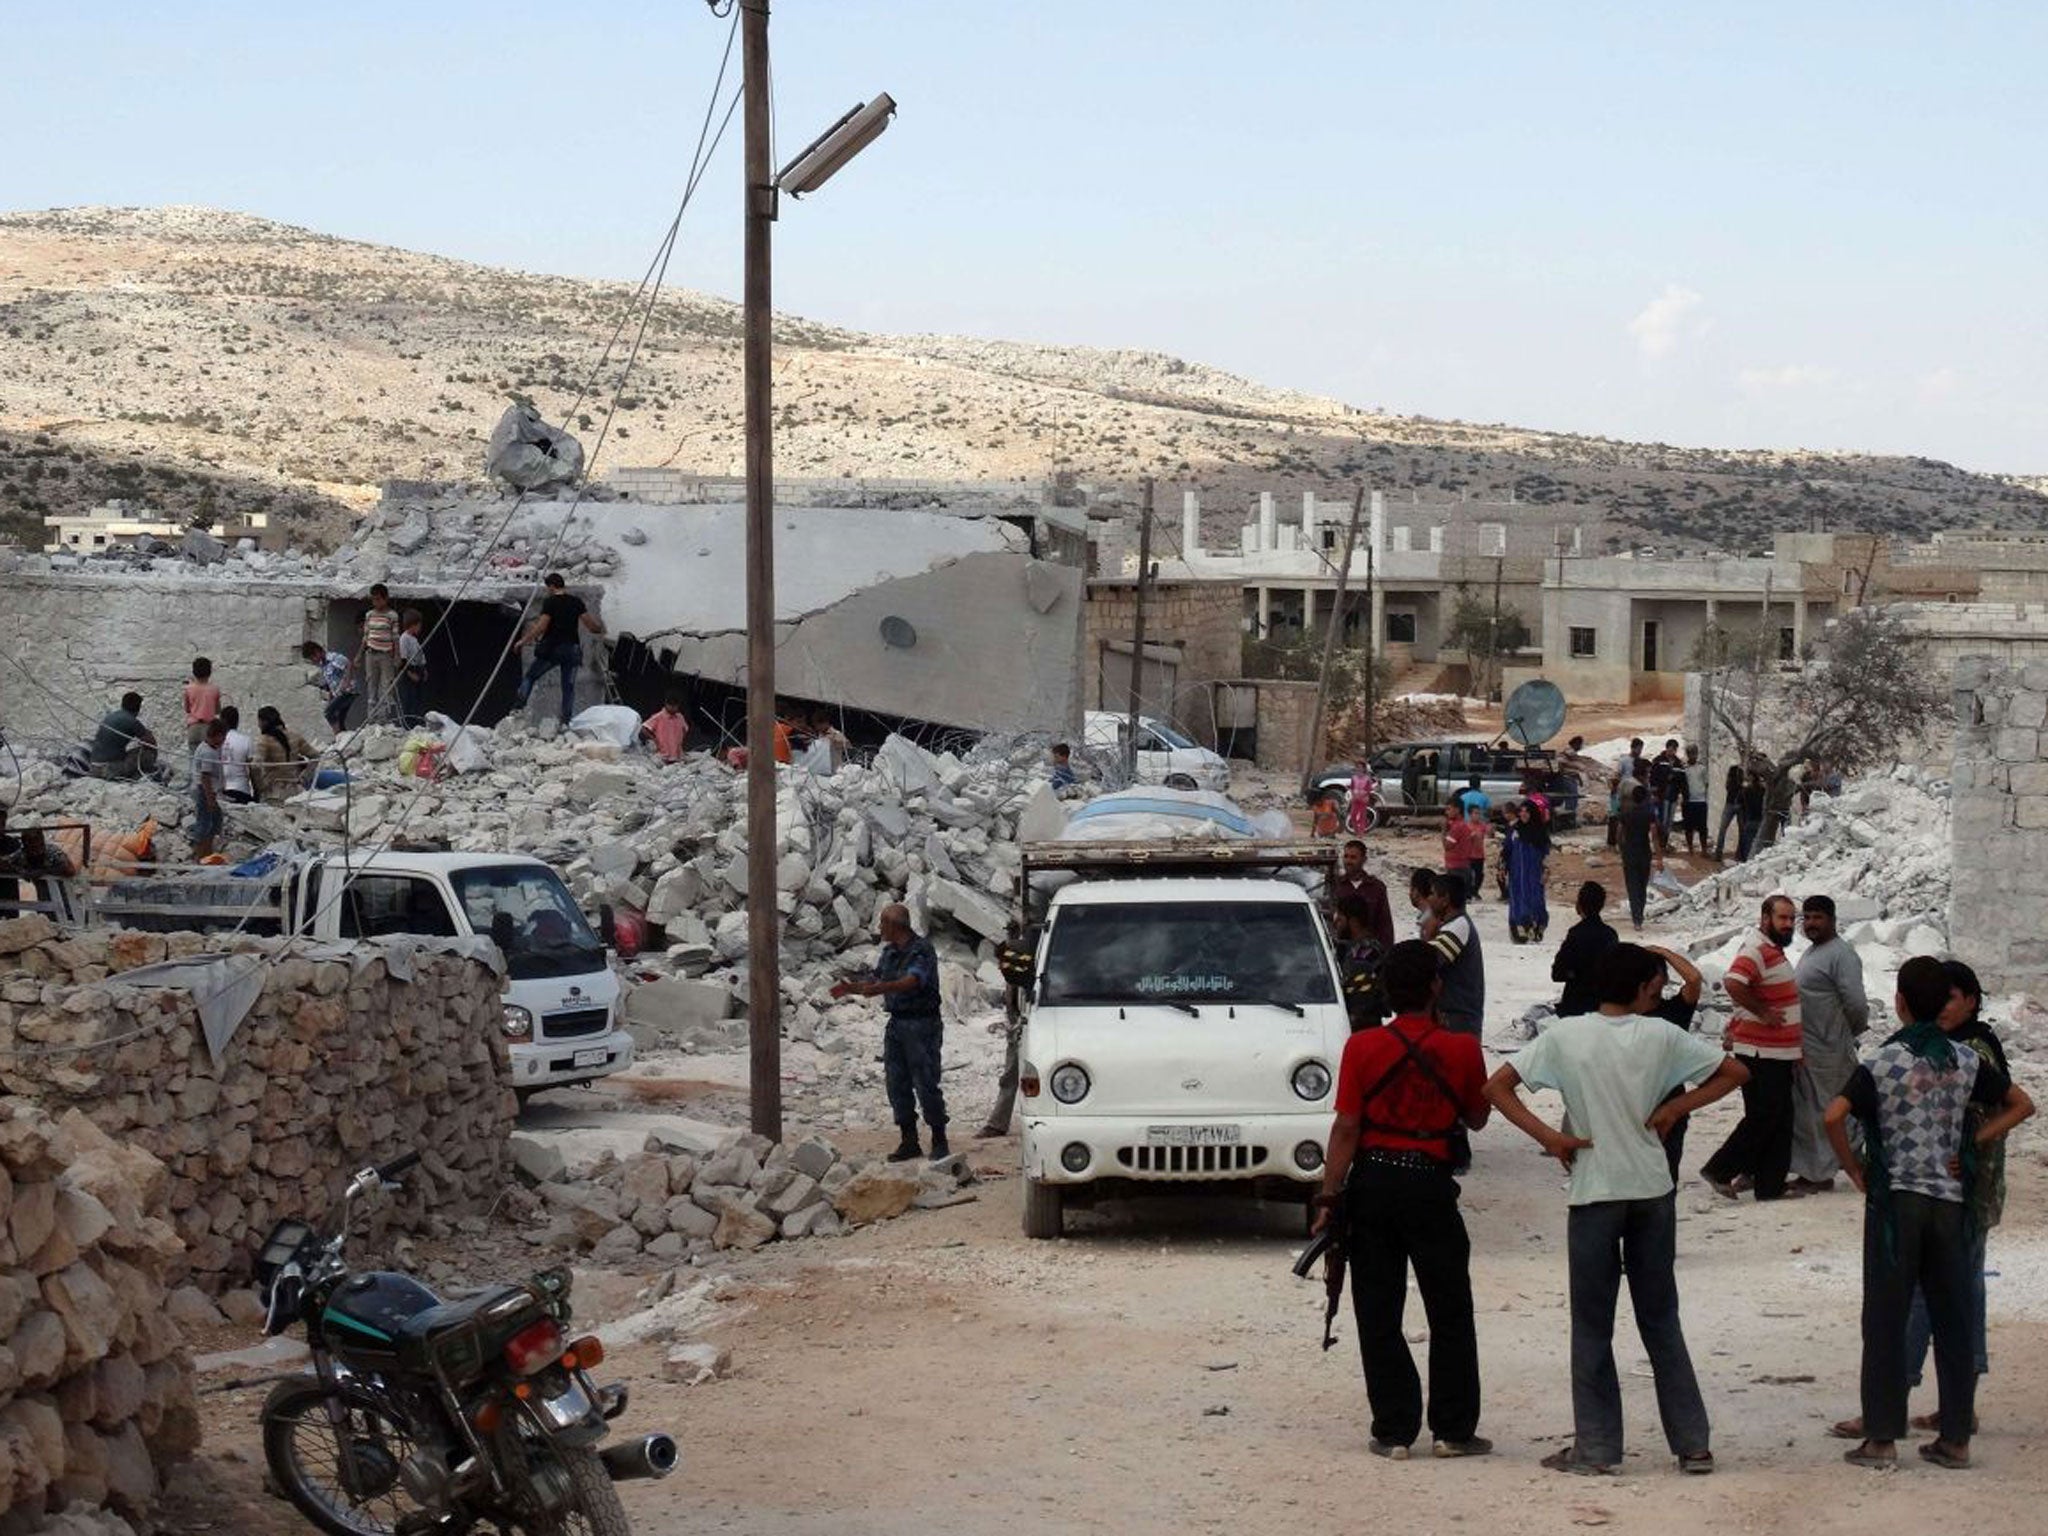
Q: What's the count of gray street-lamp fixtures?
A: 1